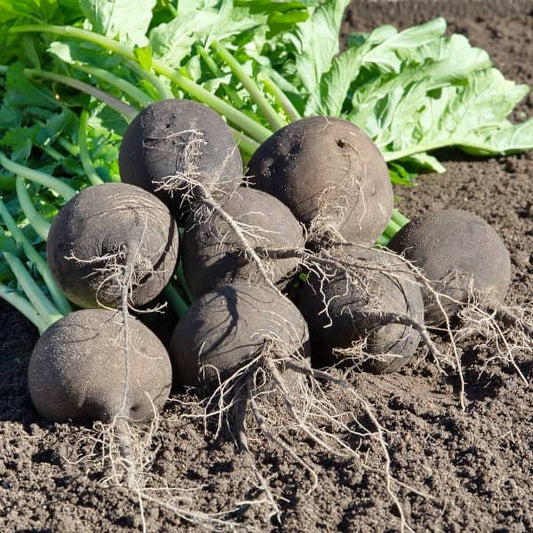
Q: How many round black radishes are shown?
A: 8